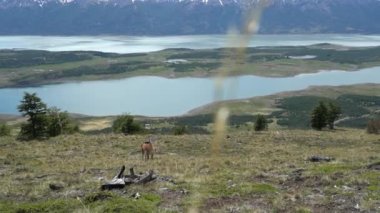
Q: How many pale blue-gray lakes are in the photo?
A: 2